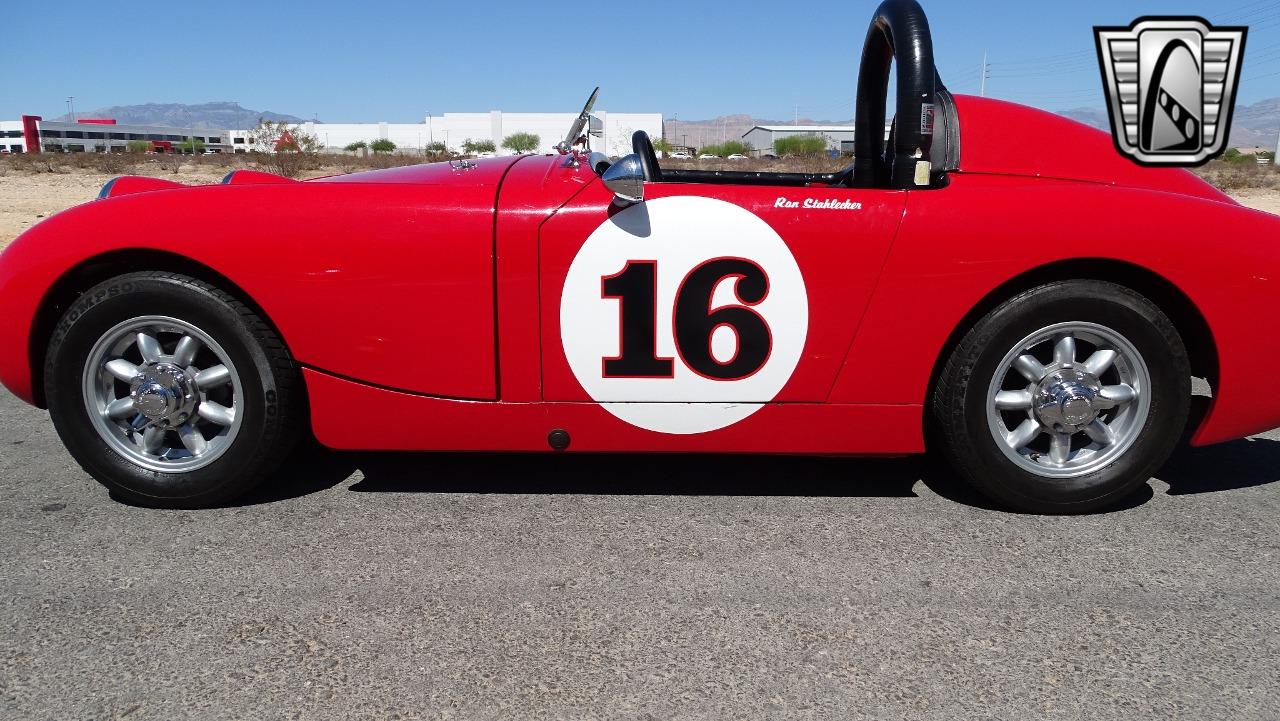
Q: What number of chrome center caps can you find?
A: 2